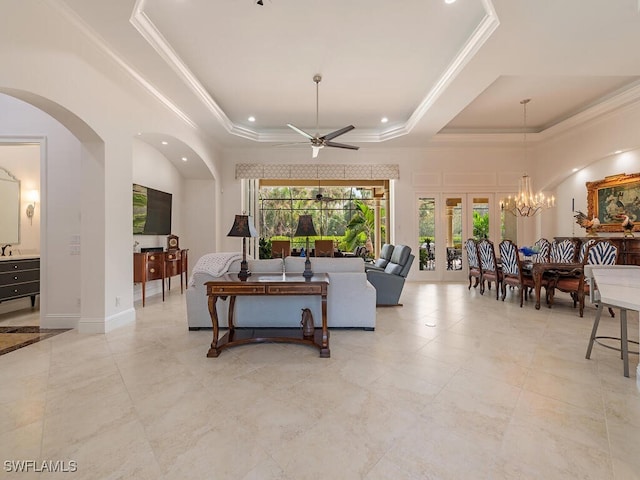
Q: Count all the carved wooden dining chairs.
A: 8